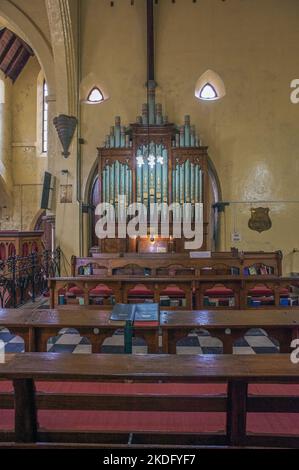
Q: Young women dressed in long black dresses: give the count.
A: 0